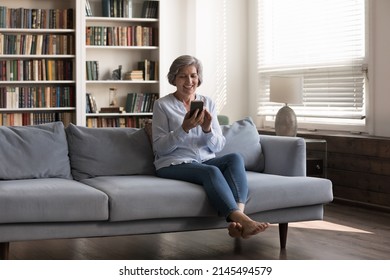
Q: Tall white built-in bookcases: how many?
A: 2